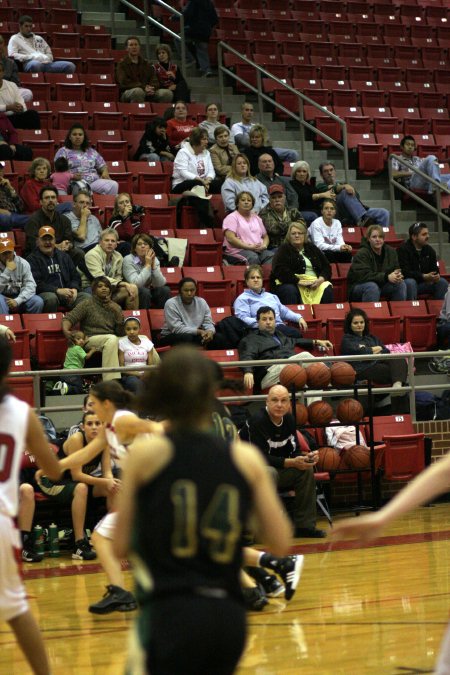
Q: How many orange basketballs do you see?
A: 8